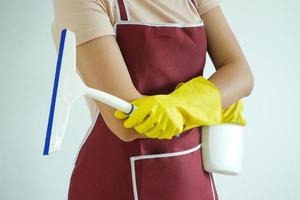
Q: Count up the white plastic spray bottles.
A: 1